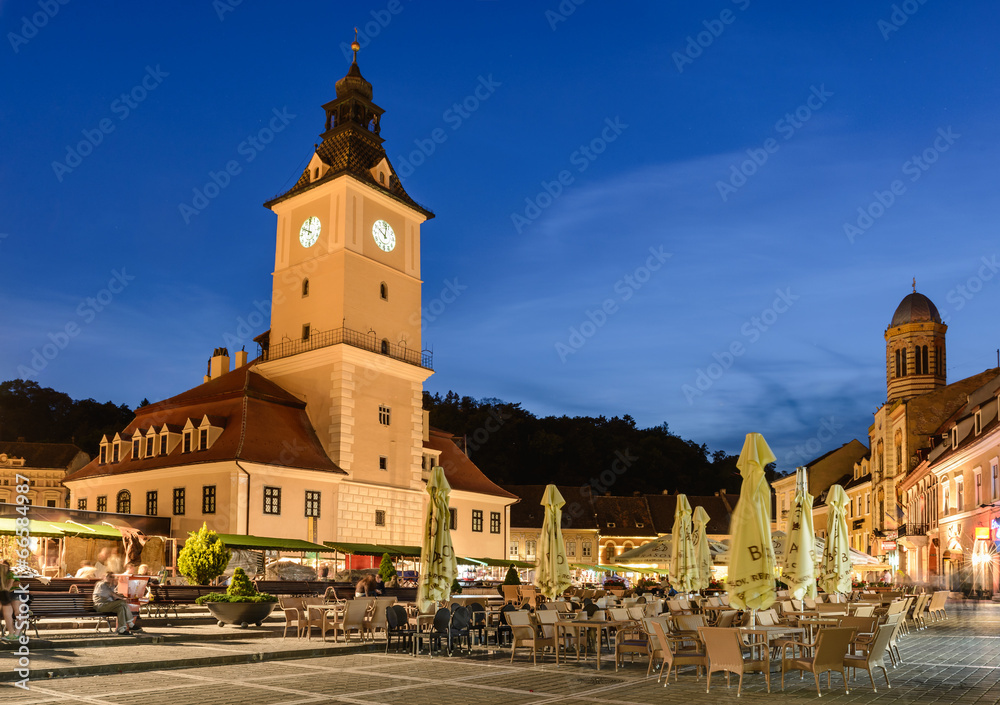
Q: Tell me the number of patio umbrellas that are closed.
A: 7